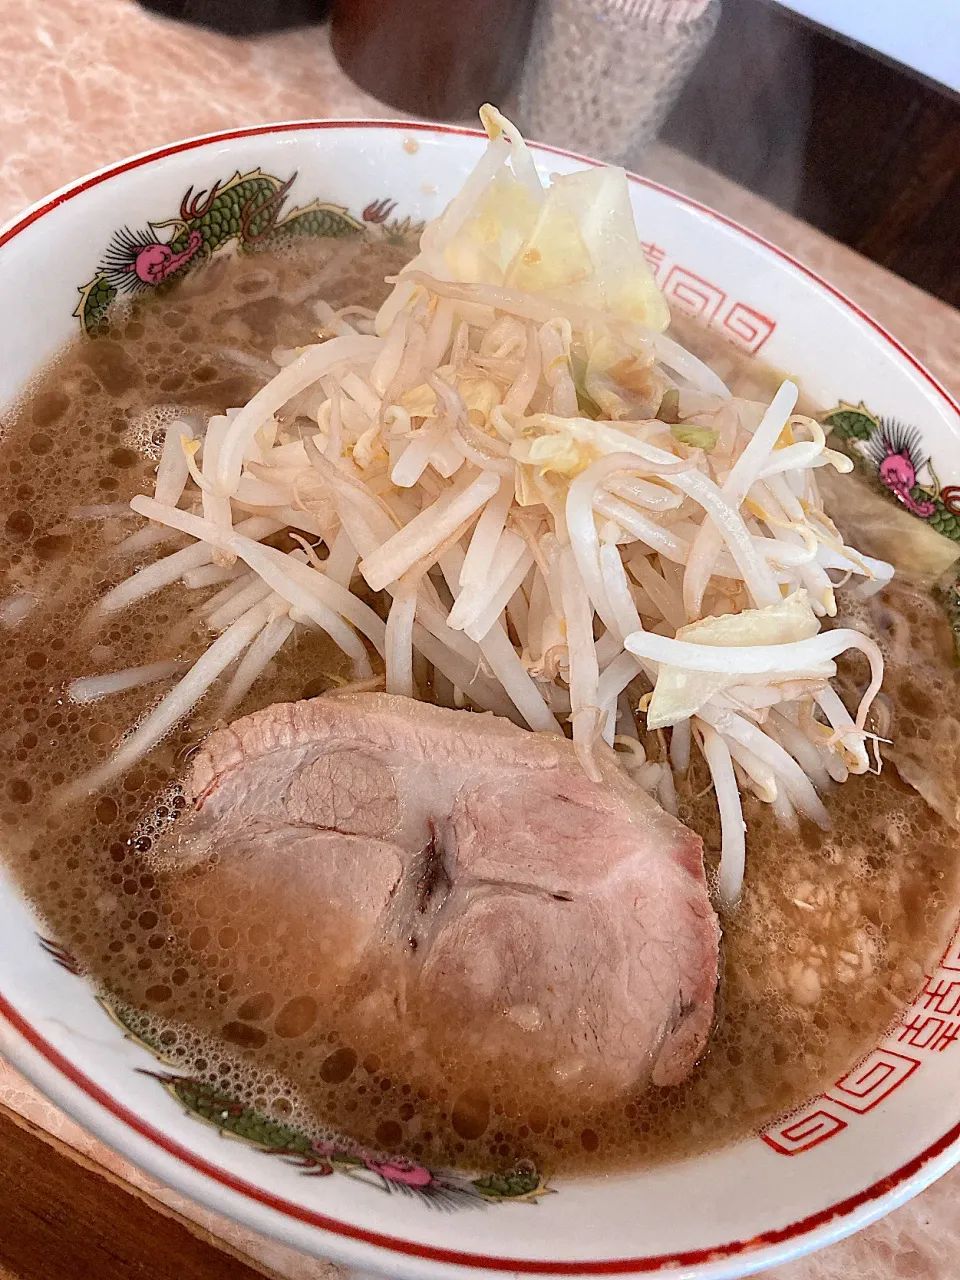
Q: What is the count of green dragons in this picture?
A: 3